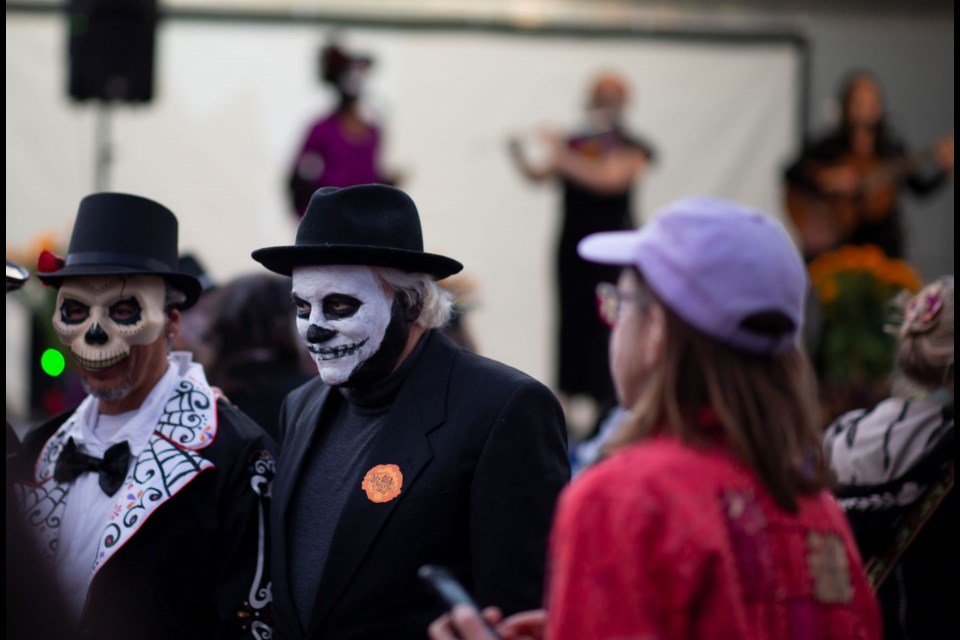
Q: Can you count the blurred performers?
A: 3